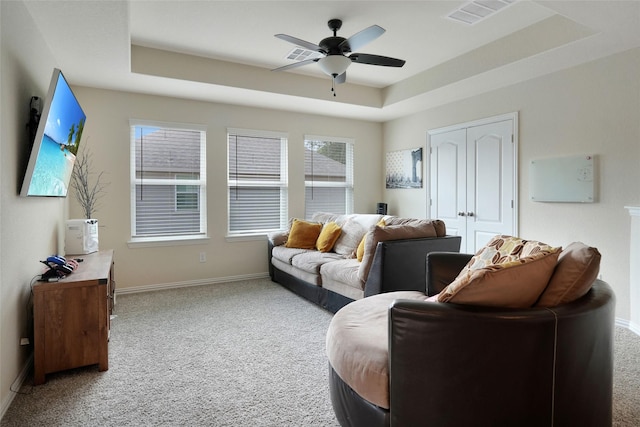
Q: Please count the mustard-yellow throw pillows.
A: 3